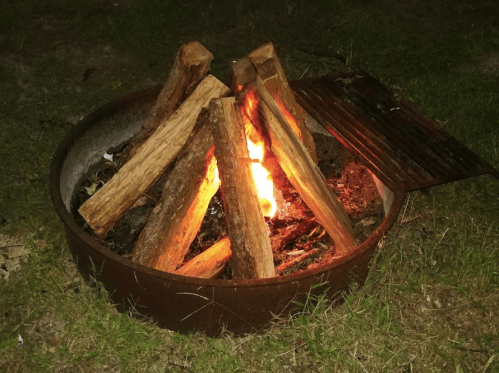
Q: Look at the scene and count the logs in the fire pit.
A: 8